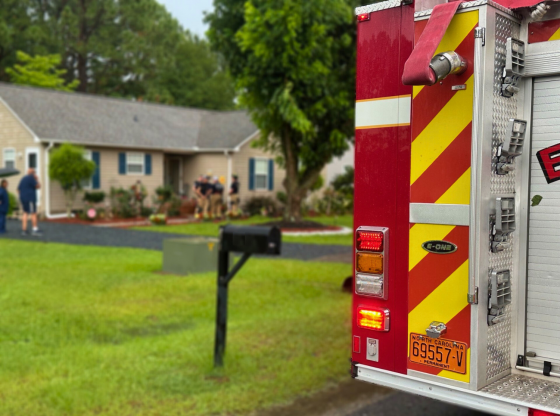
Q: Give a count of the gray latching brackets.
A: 4